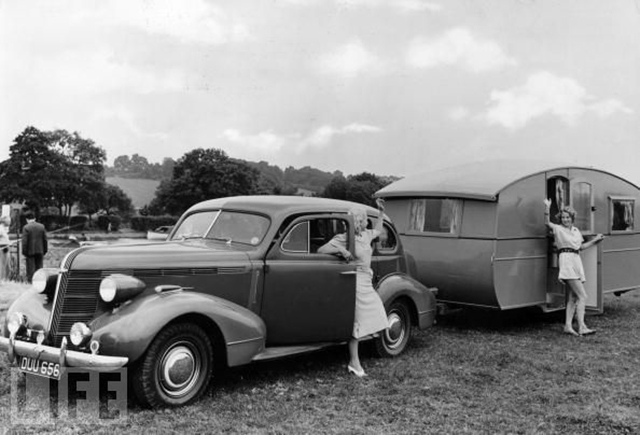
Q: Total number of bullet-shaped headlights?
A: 2